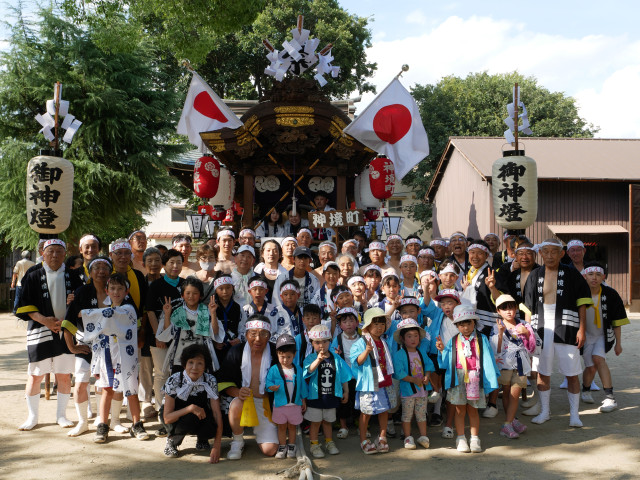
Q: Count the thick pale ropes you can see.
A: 2